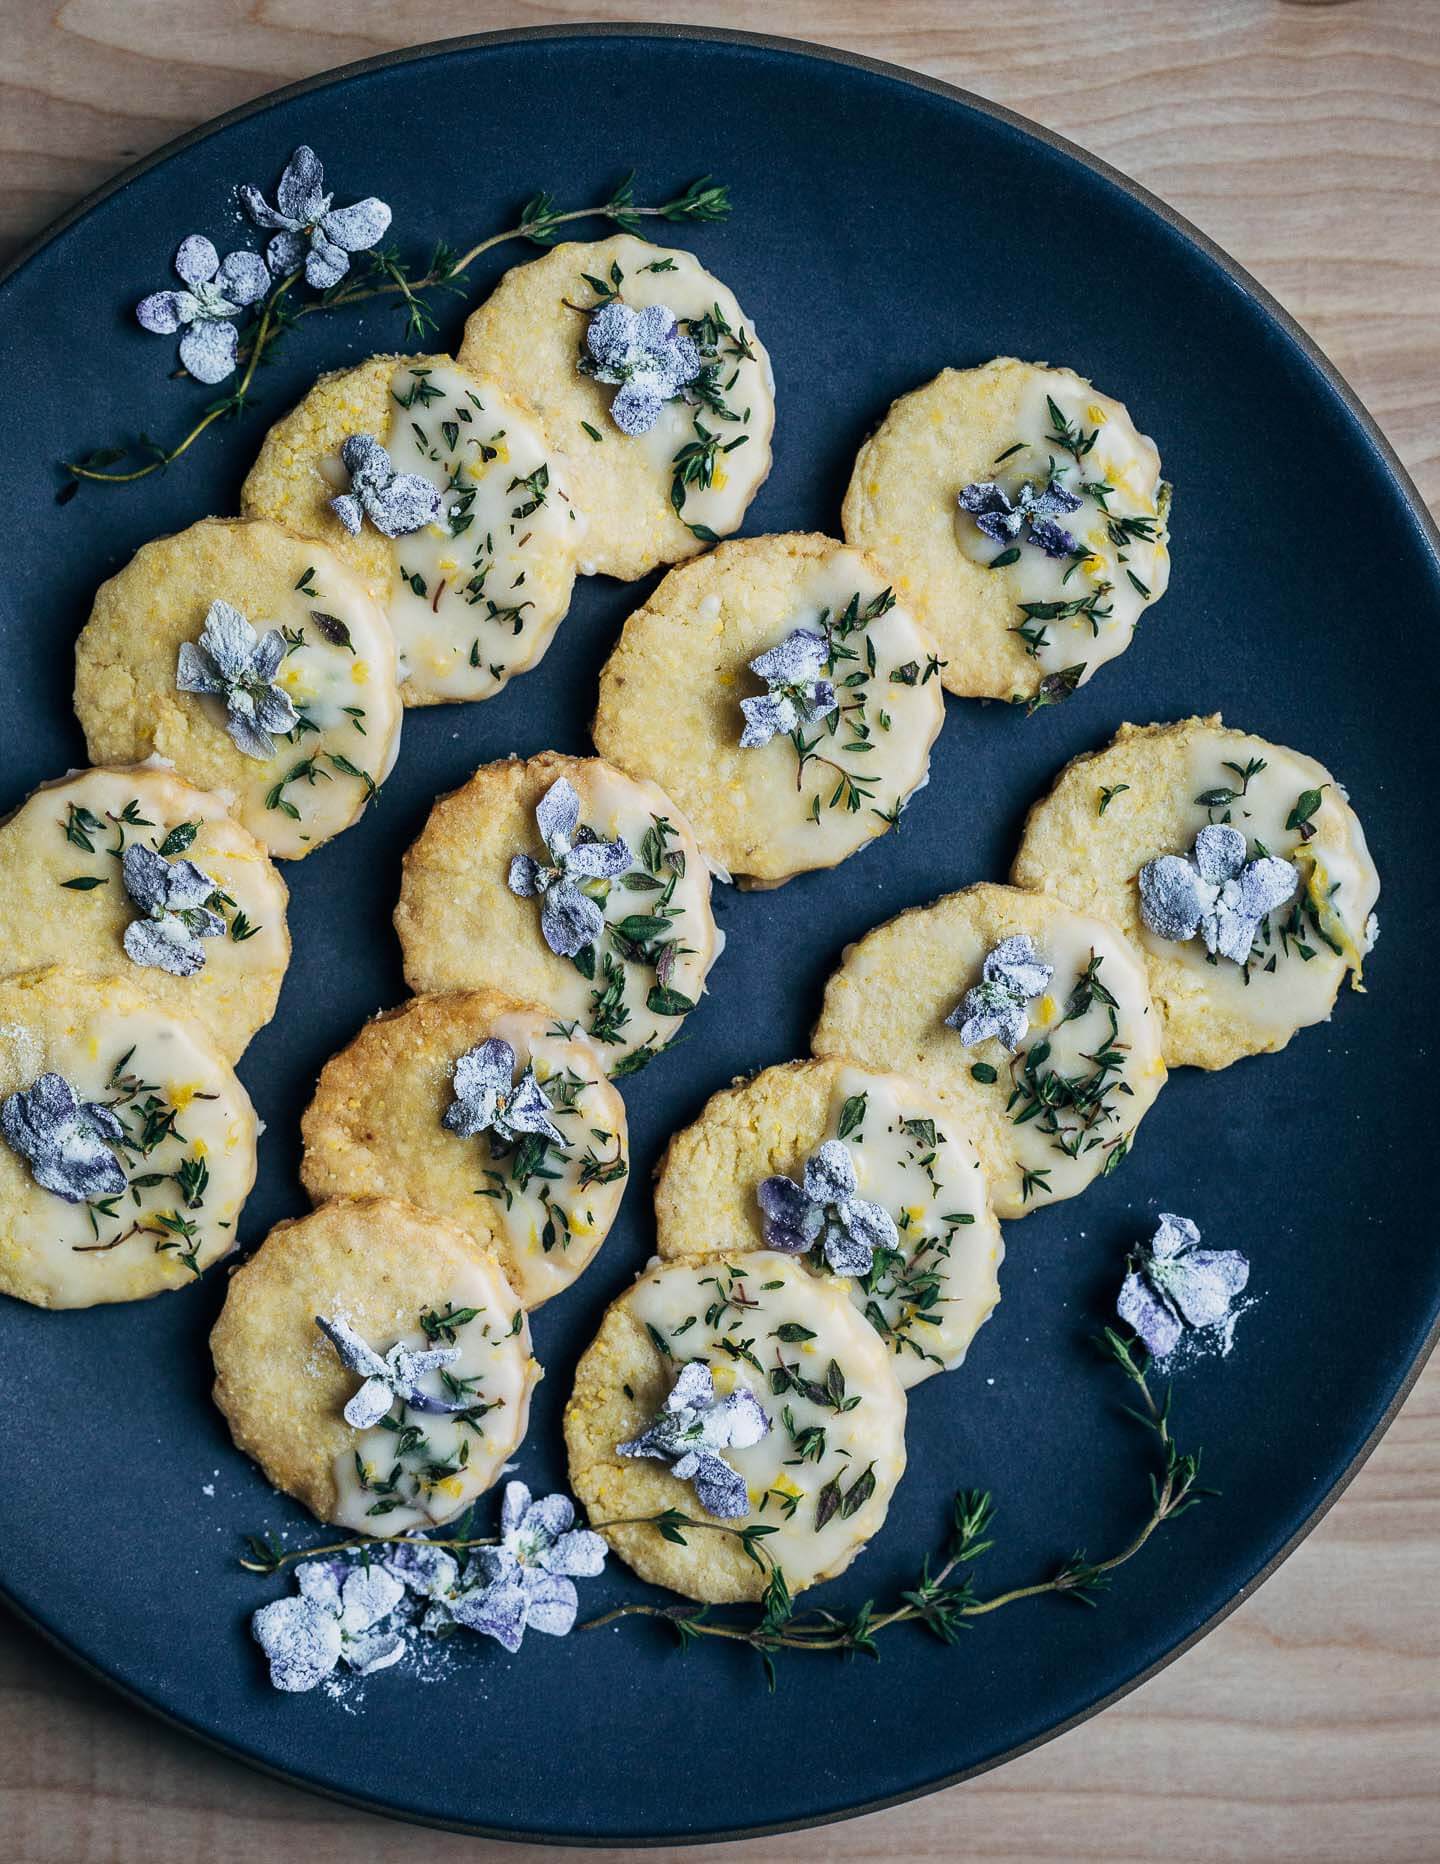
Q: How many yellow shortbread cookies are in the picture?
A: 14